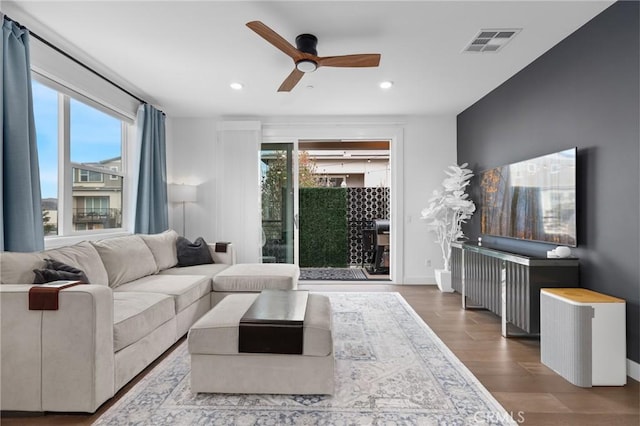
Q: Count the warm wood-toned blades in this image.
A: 3